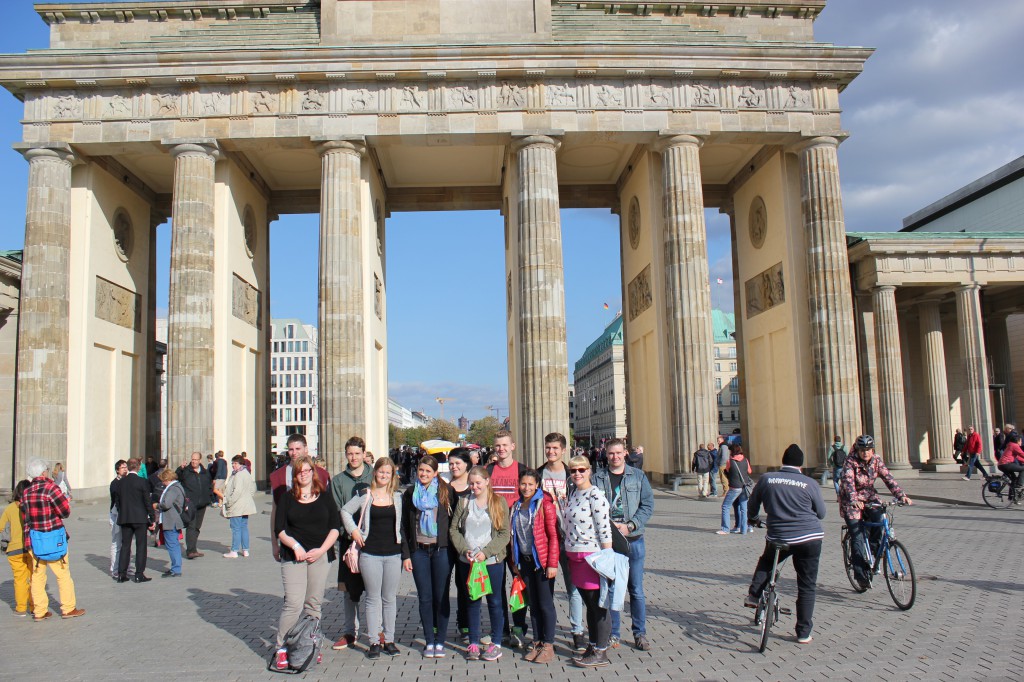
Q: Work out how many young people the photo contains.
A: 12